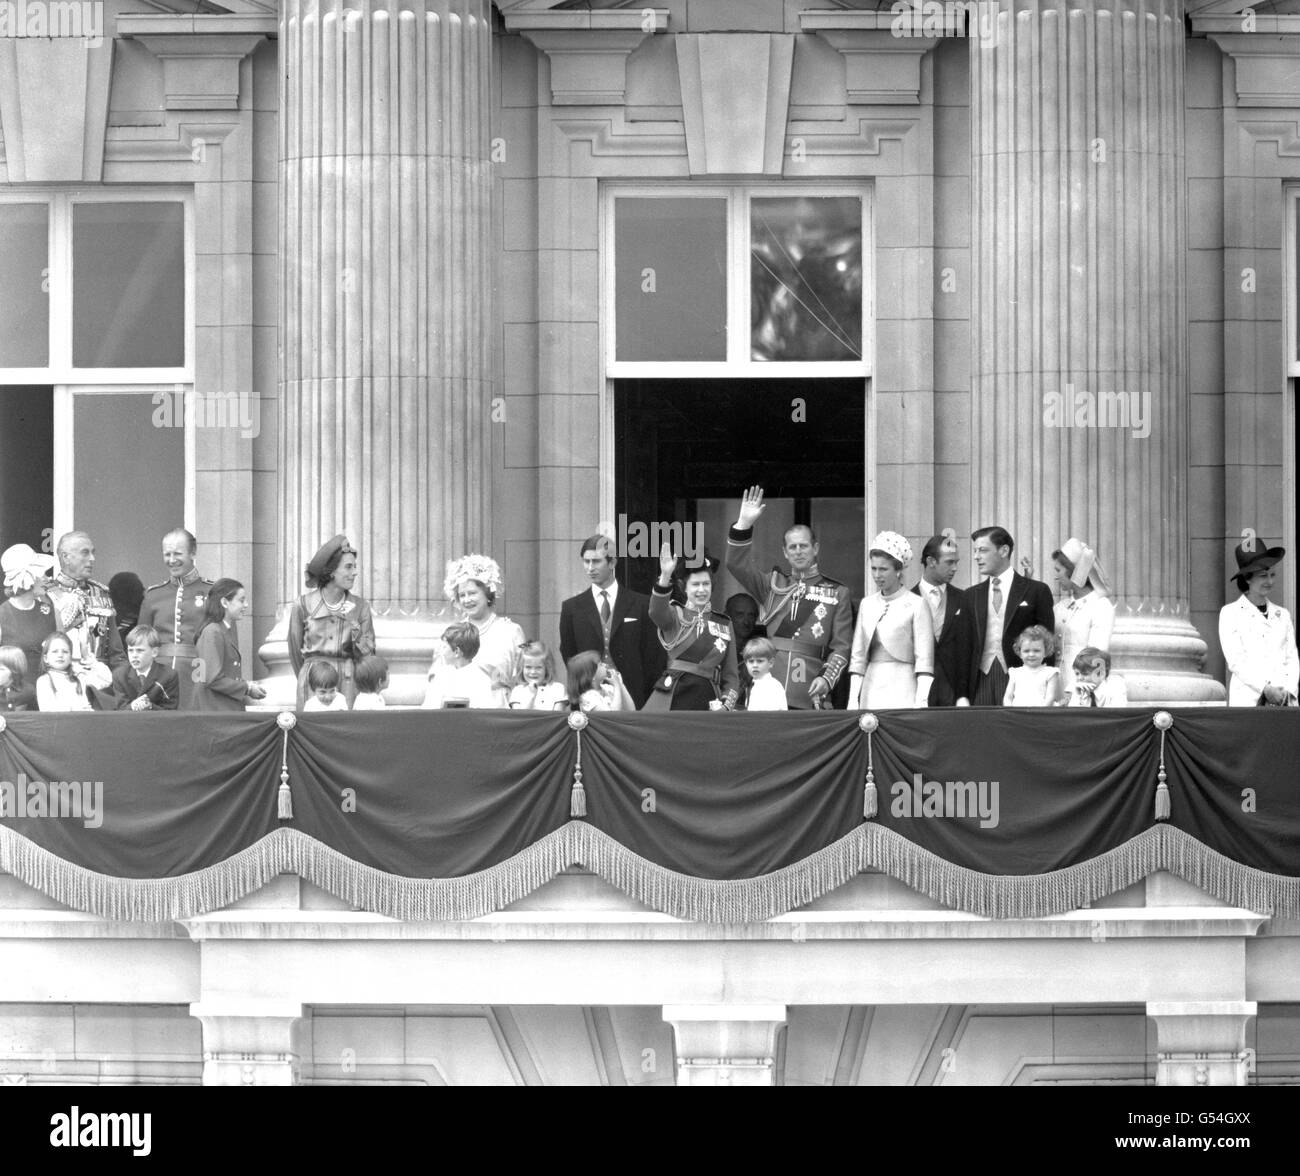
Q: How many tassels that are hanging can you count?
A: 4